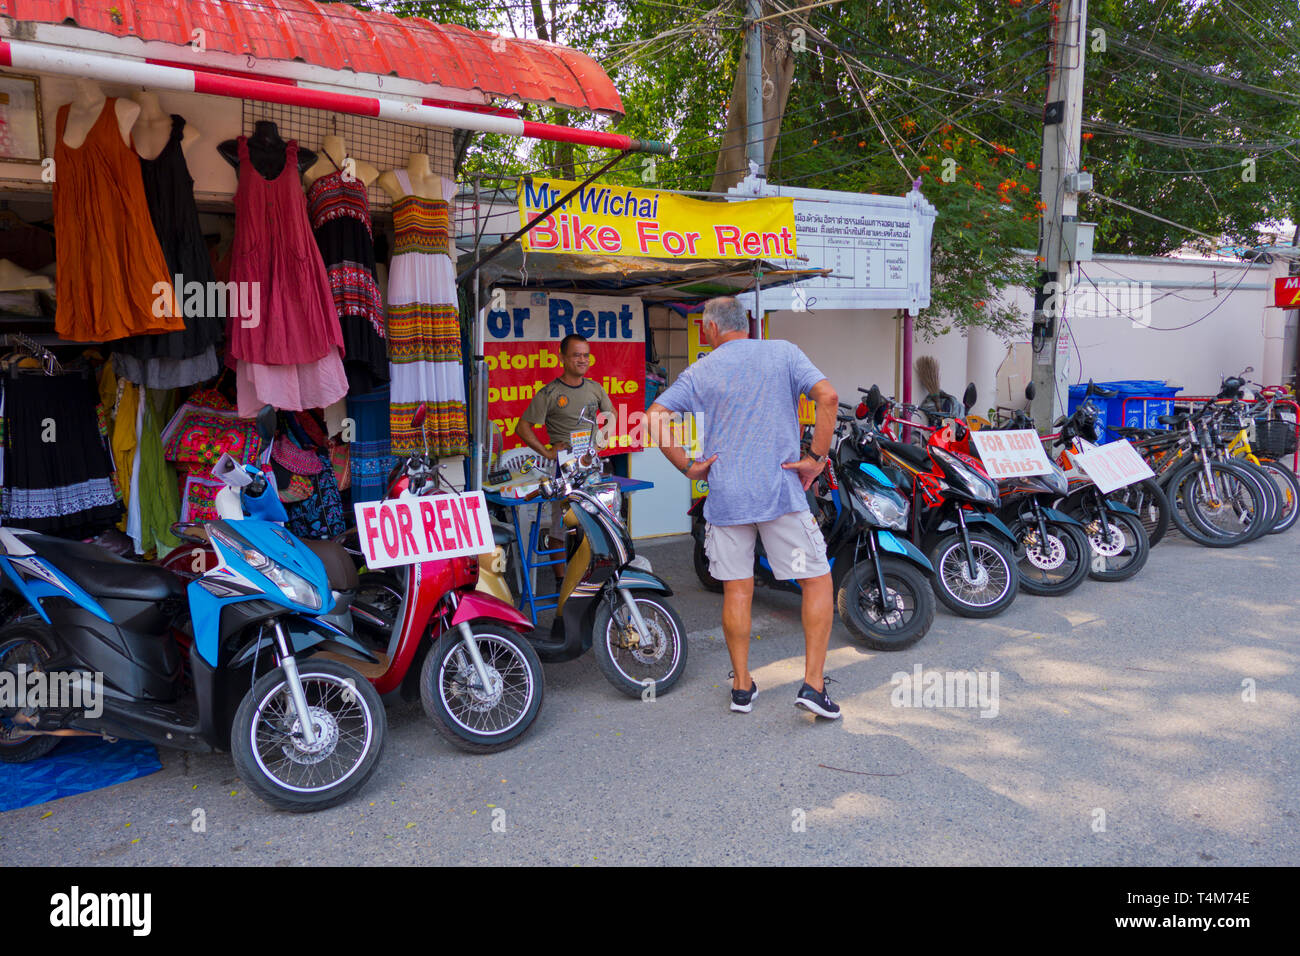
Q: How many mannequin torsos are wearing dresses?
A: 5